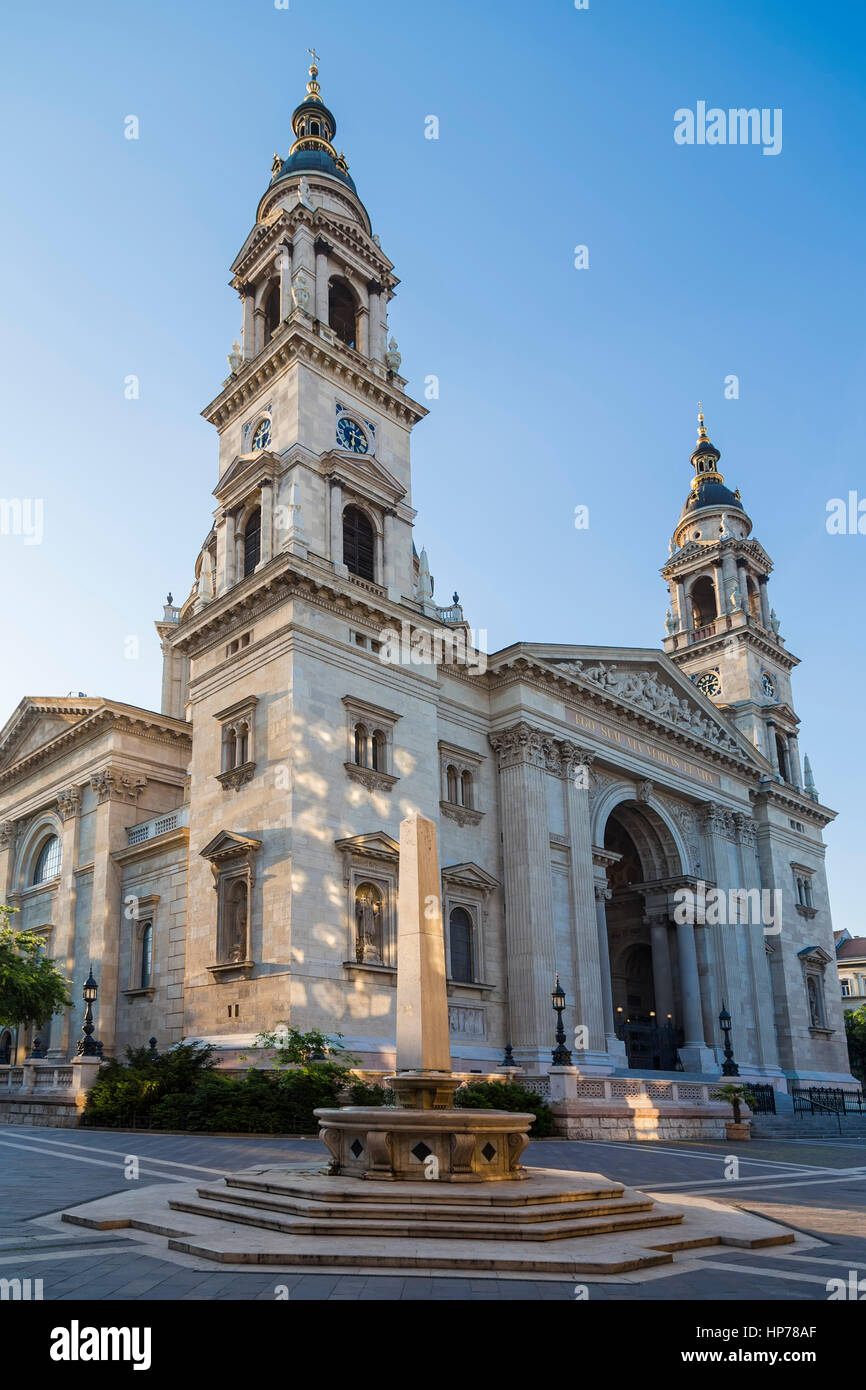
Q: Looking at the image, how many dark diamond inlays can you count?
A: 3